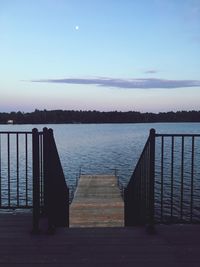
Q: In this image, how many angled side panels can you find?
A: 2